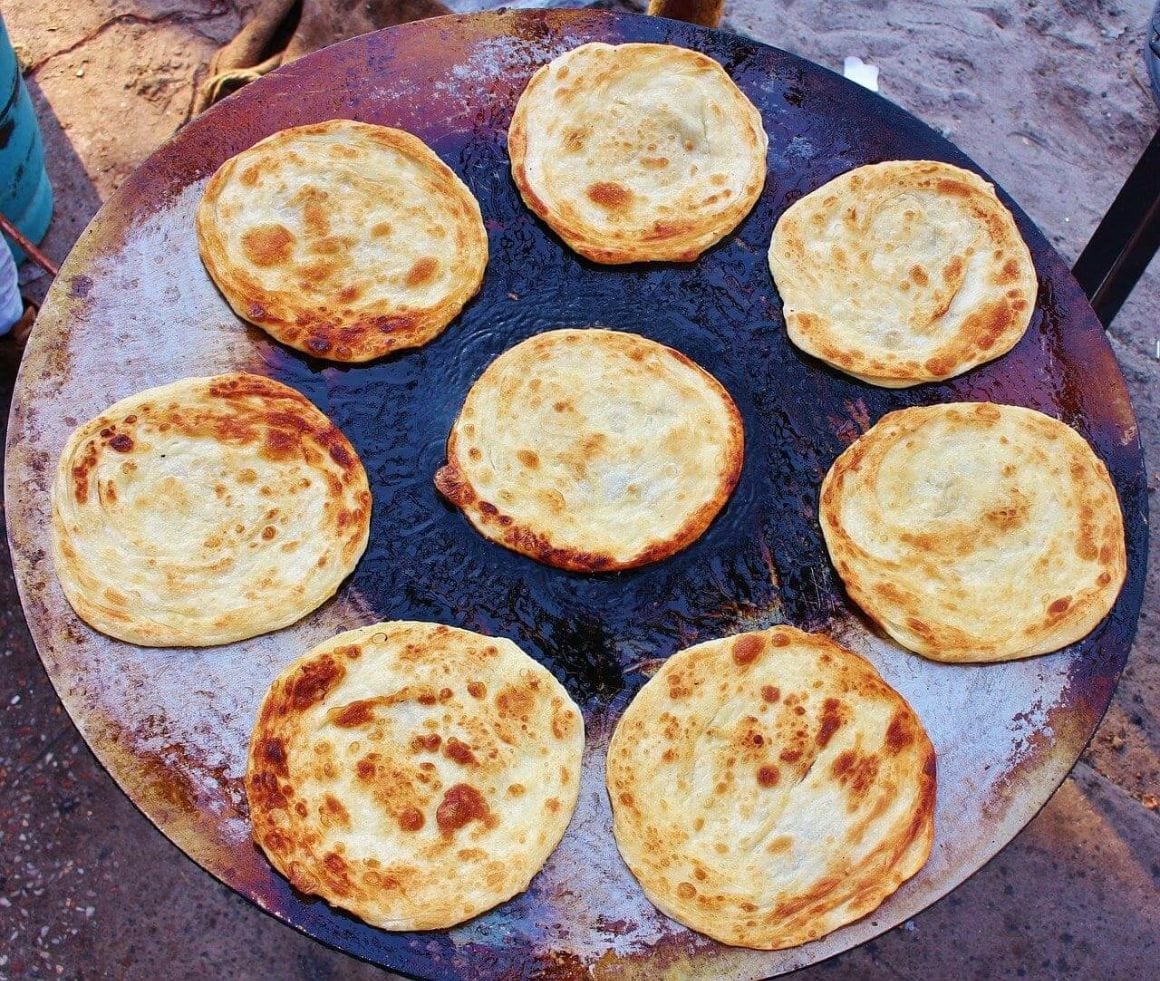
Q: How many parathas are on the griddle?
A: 8